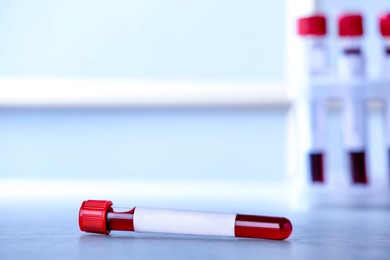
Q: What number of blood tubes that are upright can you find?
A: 3